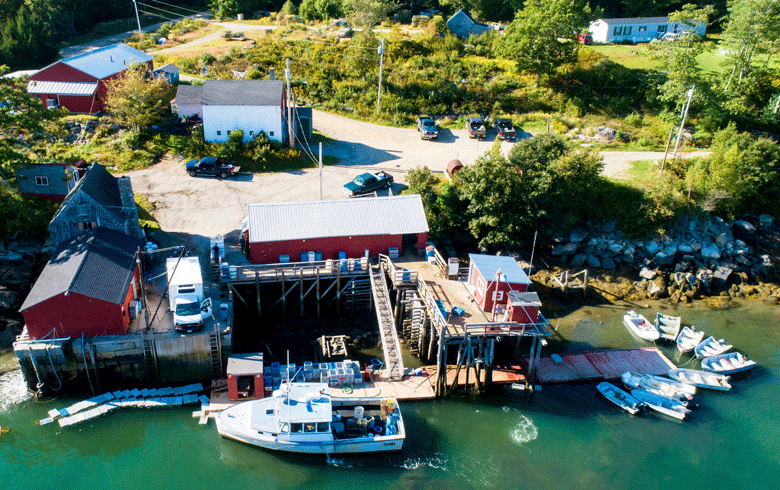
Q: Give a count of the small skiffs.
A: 9